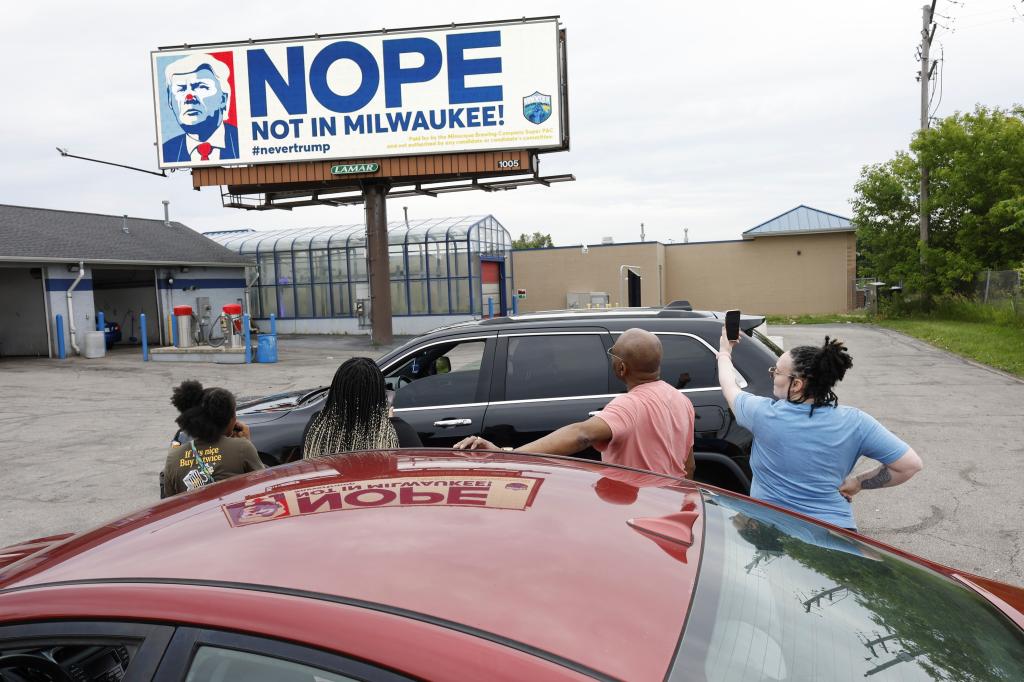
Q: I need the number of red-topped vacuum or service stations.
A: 2